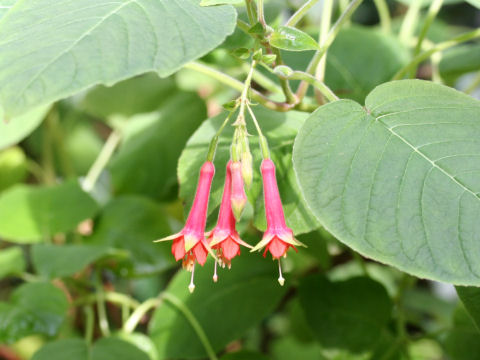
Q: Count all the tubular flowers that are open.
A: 3